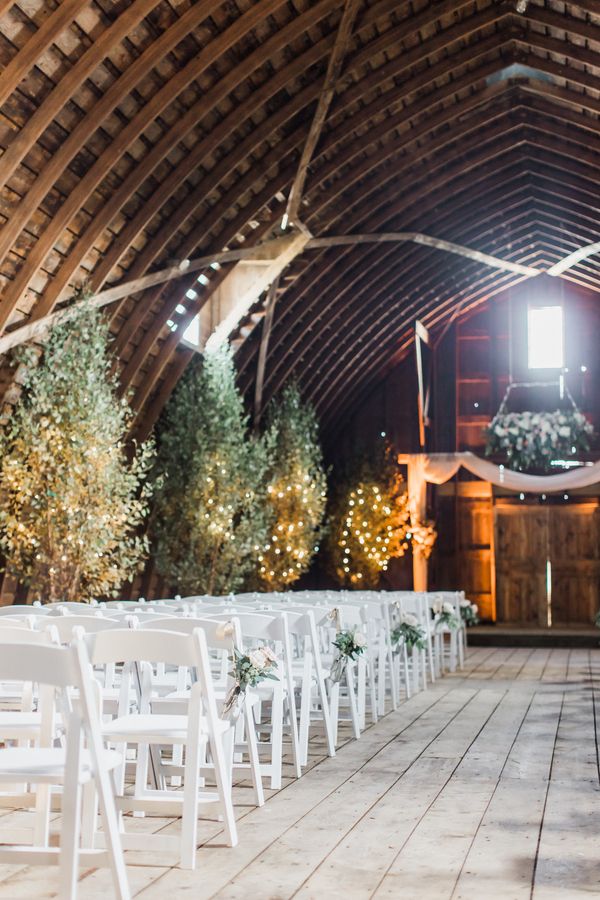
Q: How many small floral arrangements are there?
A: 5